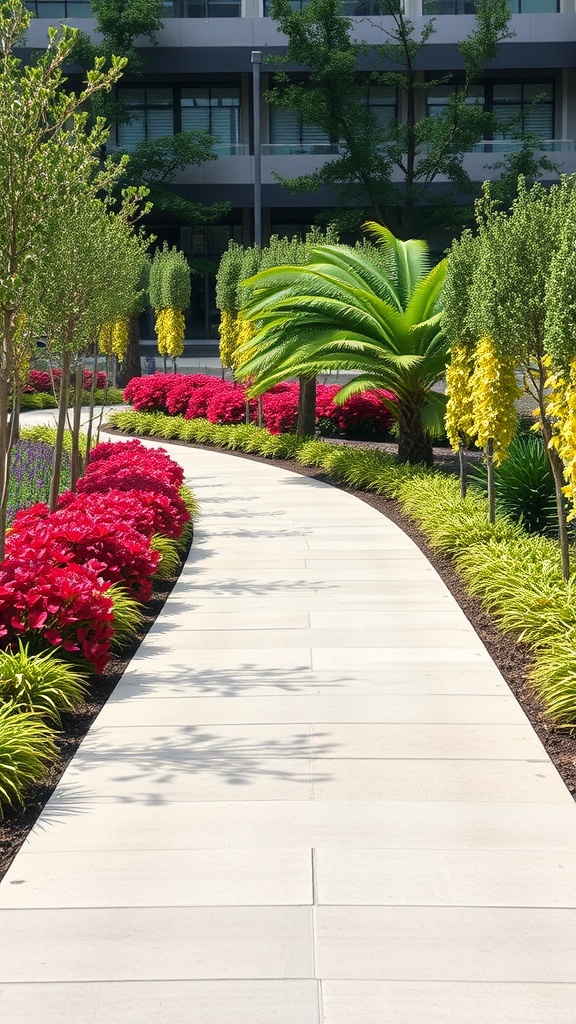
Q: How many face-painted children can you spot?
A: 0